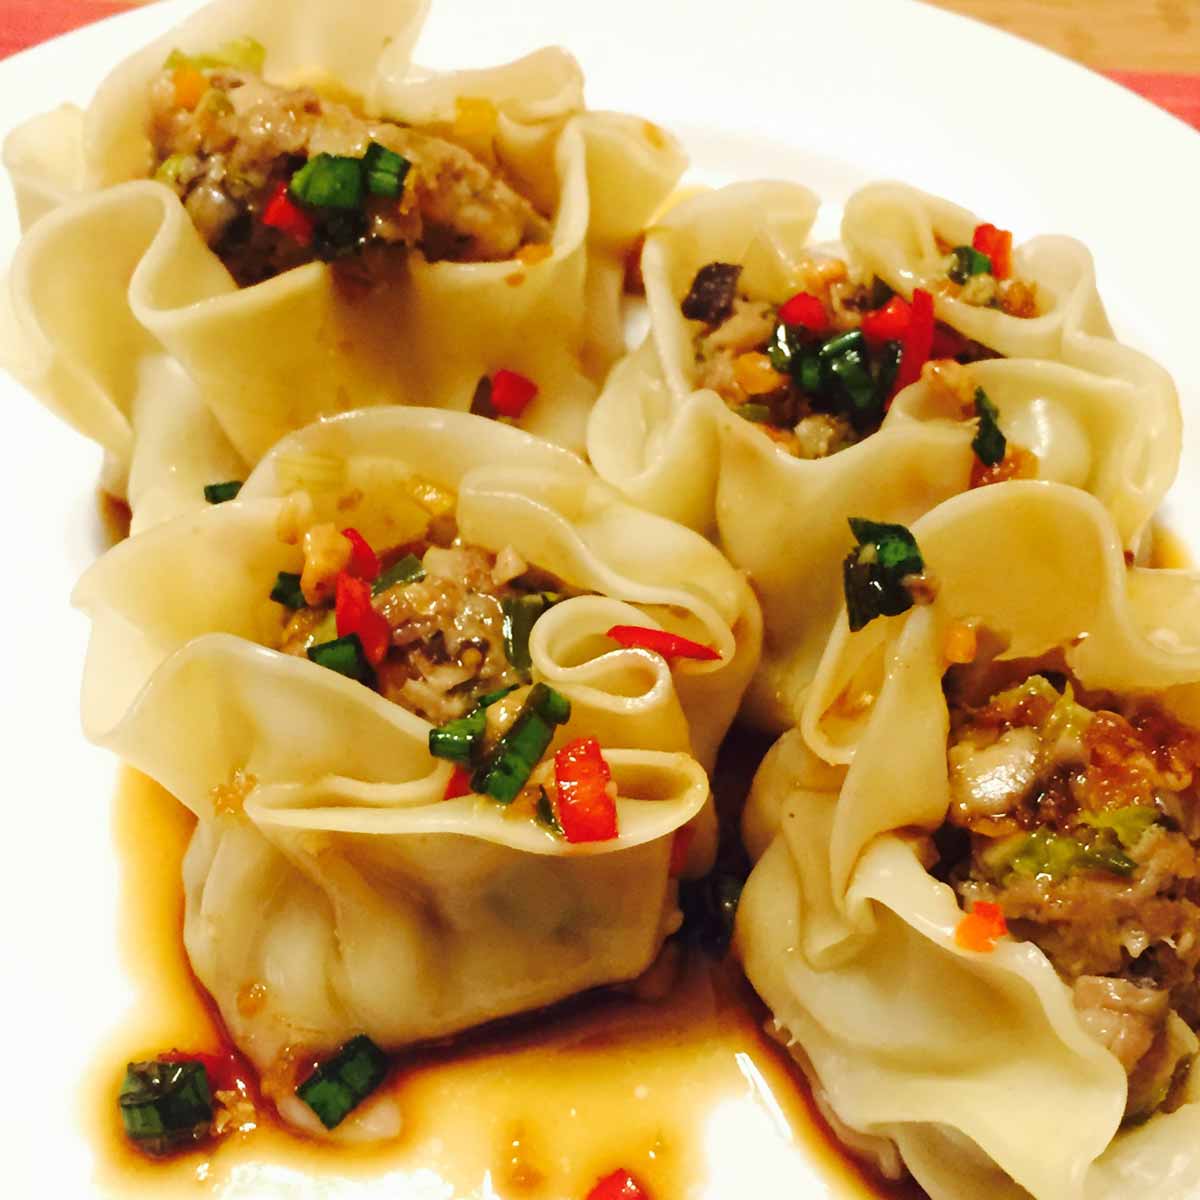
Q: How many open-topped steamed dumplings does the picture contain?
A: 4